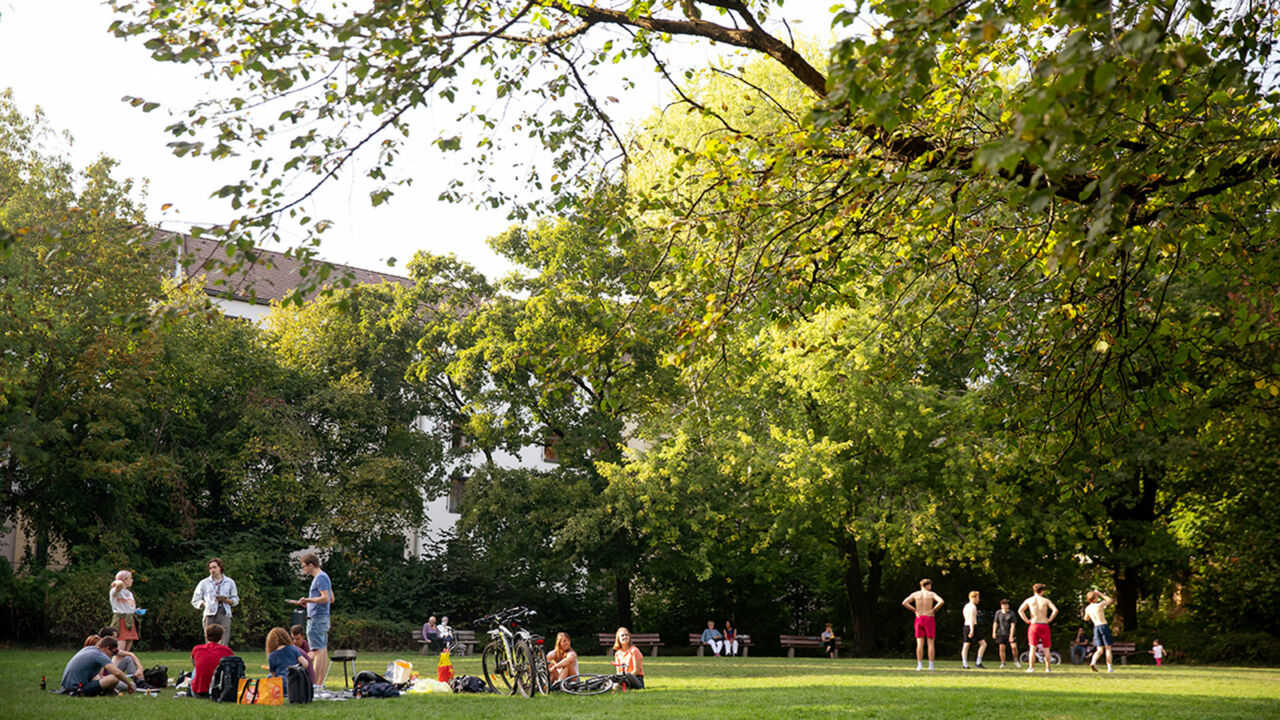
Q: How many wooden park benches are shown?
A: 5